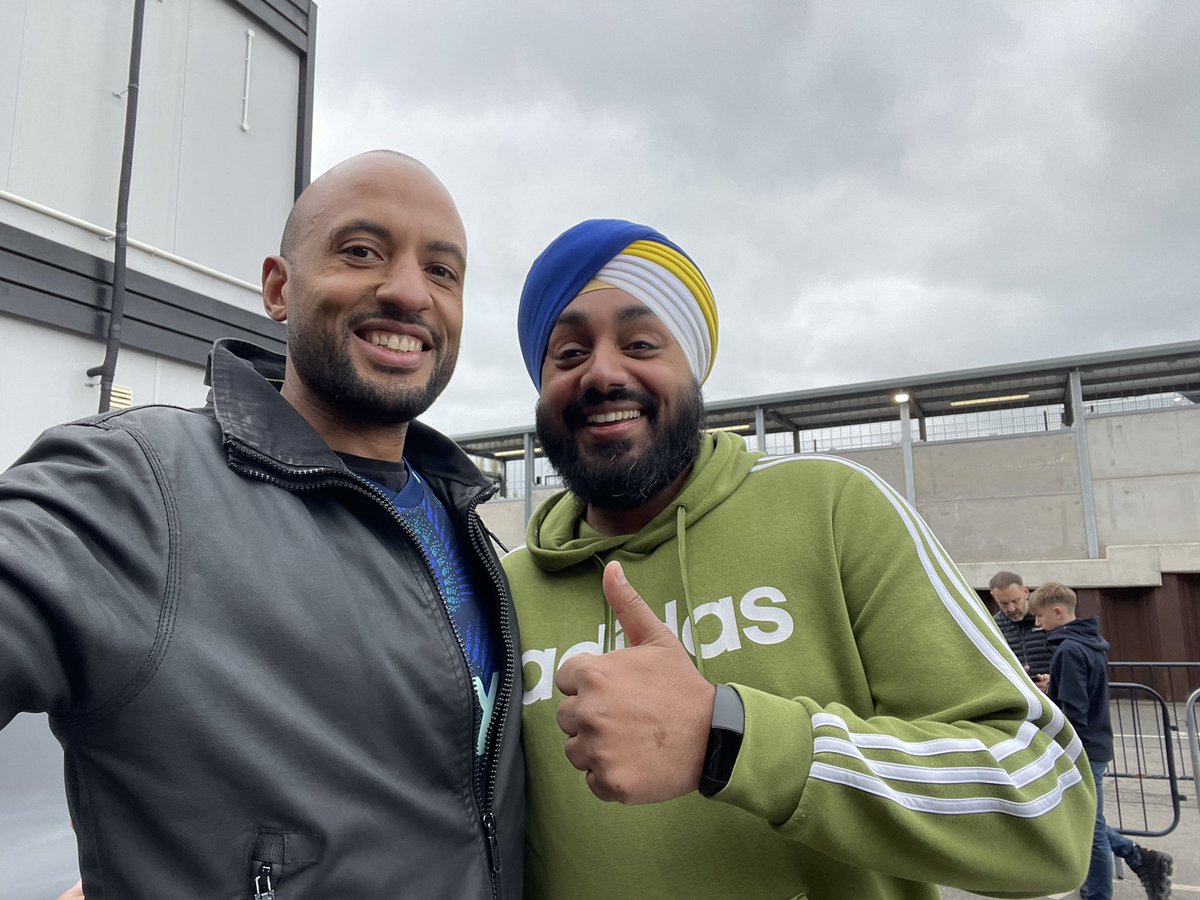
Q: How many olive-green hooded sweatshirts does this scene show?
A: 1